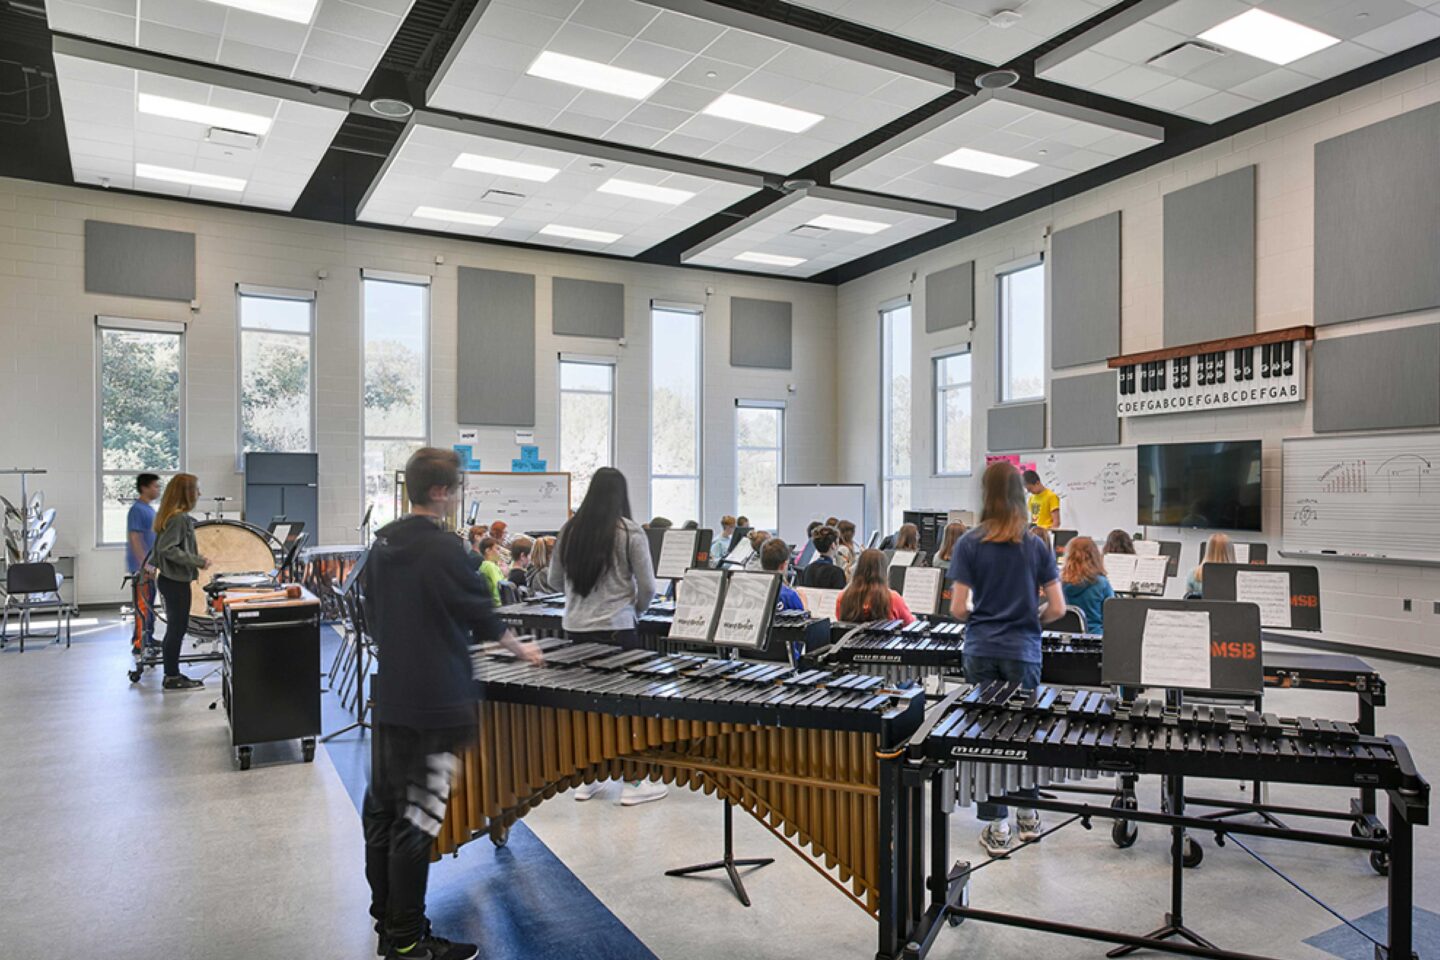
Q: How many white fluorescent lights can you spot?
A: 13